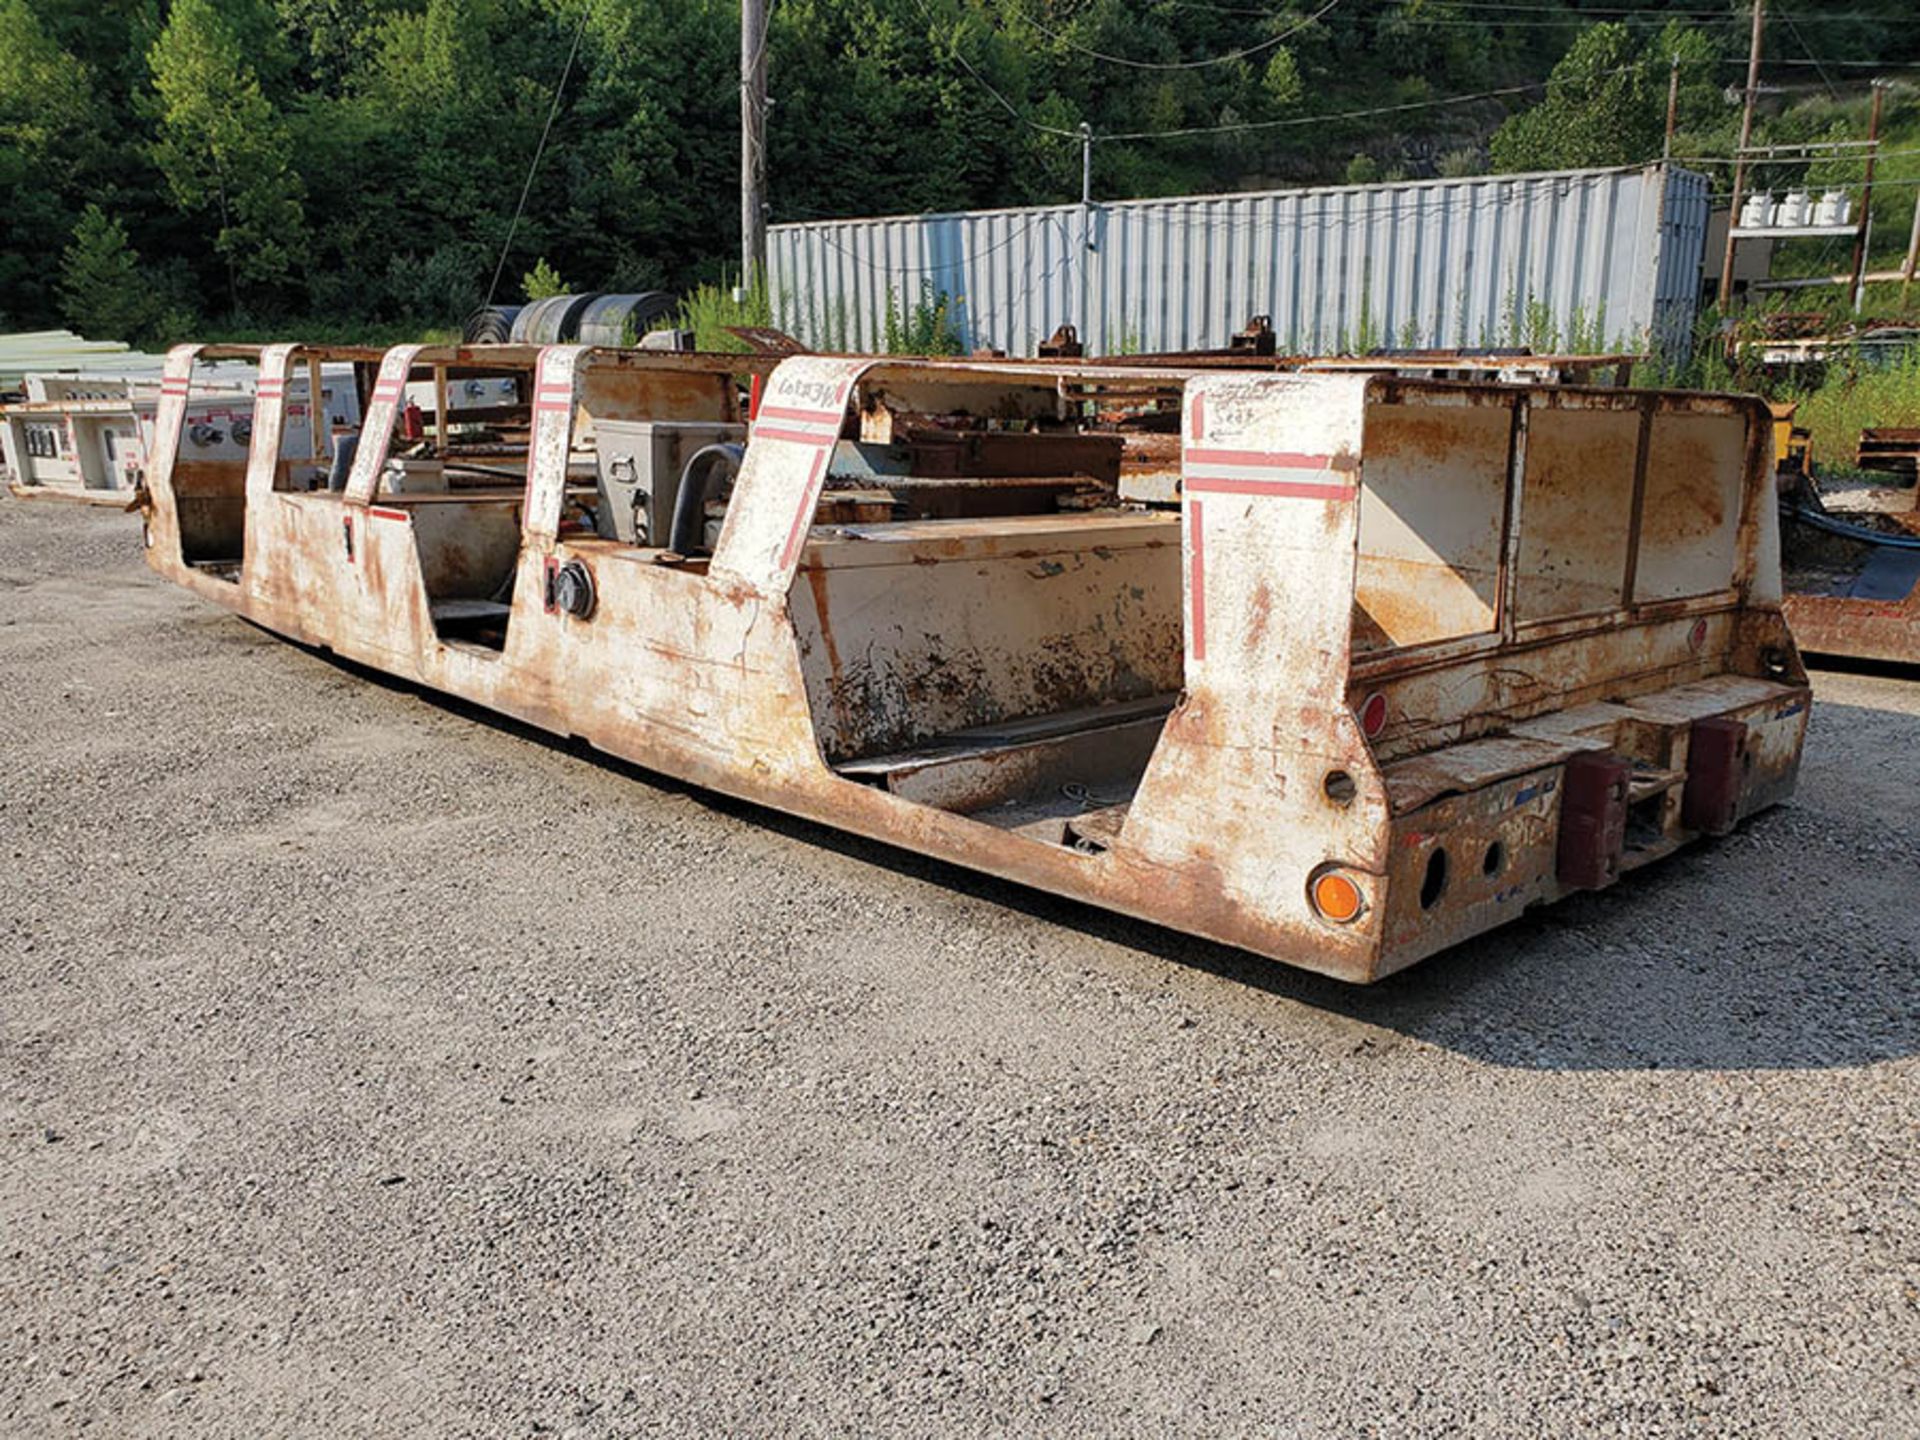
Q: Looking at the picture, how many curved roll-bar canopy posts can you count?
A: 6